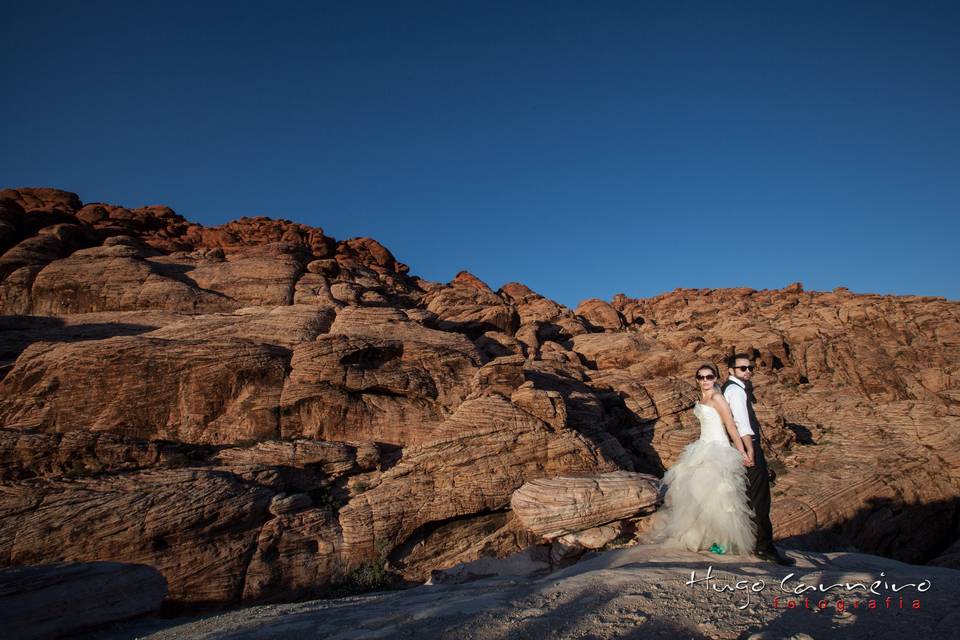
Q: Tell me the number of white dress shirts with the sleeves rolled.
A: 1